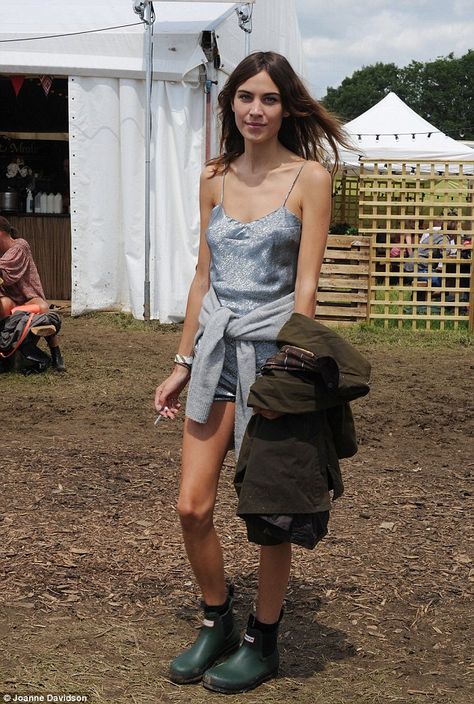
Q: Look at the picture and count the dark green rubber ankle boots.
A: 2